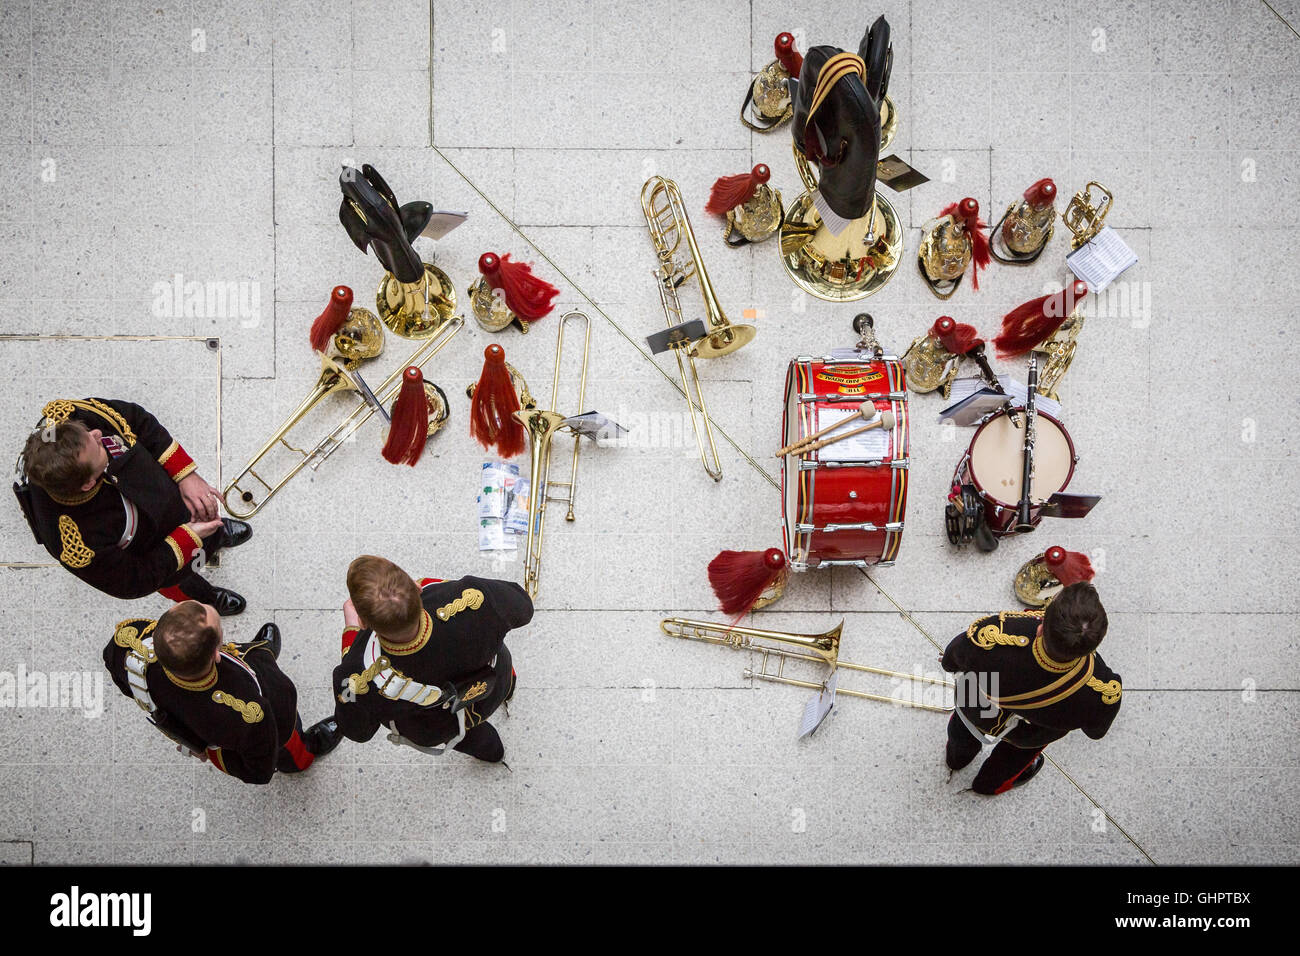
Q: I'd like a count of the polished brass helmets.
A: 12